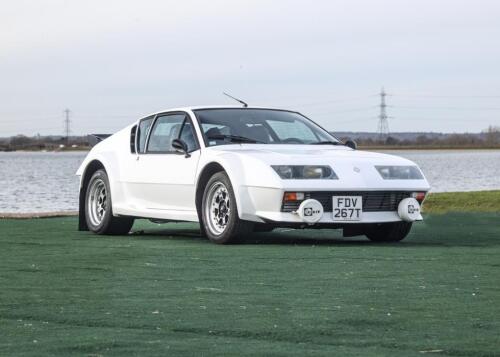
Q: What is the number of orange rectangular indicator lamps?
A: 2